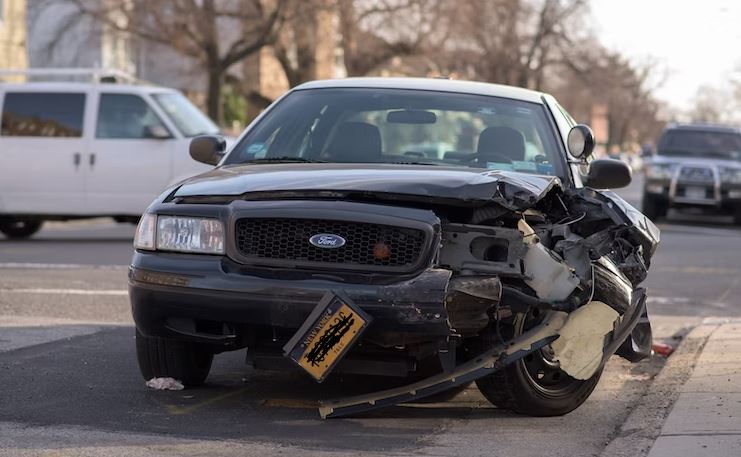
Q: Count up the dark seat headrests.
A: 2